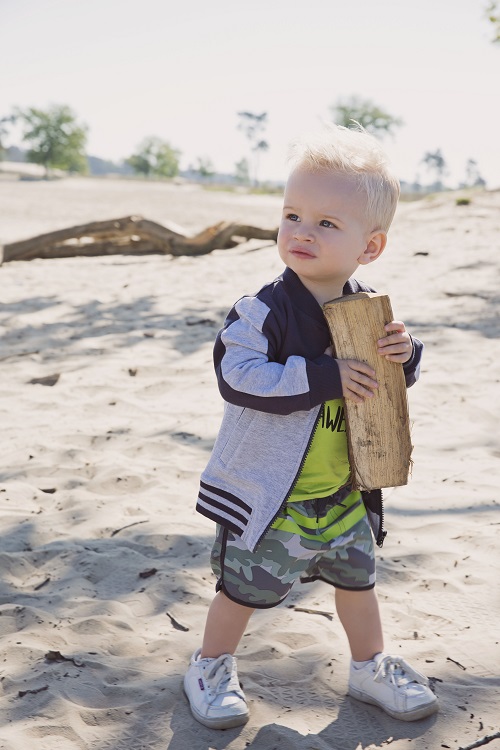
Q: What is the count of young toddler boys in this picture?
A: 1